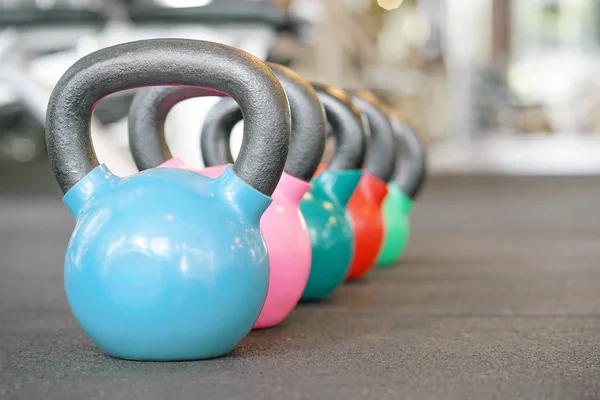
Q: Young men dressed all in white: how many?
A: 0